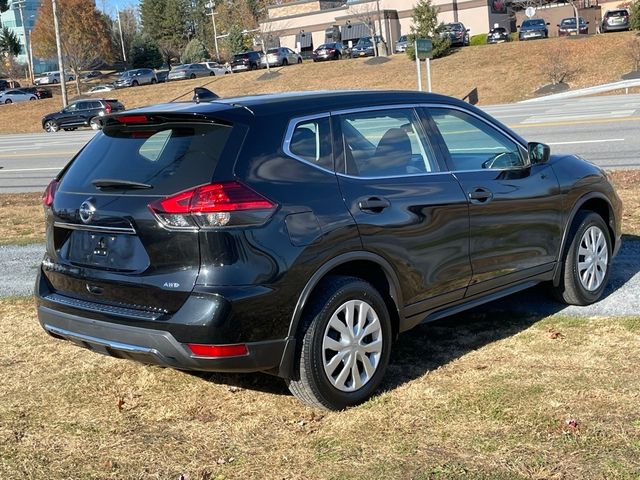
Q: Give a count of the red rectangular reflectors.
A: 1